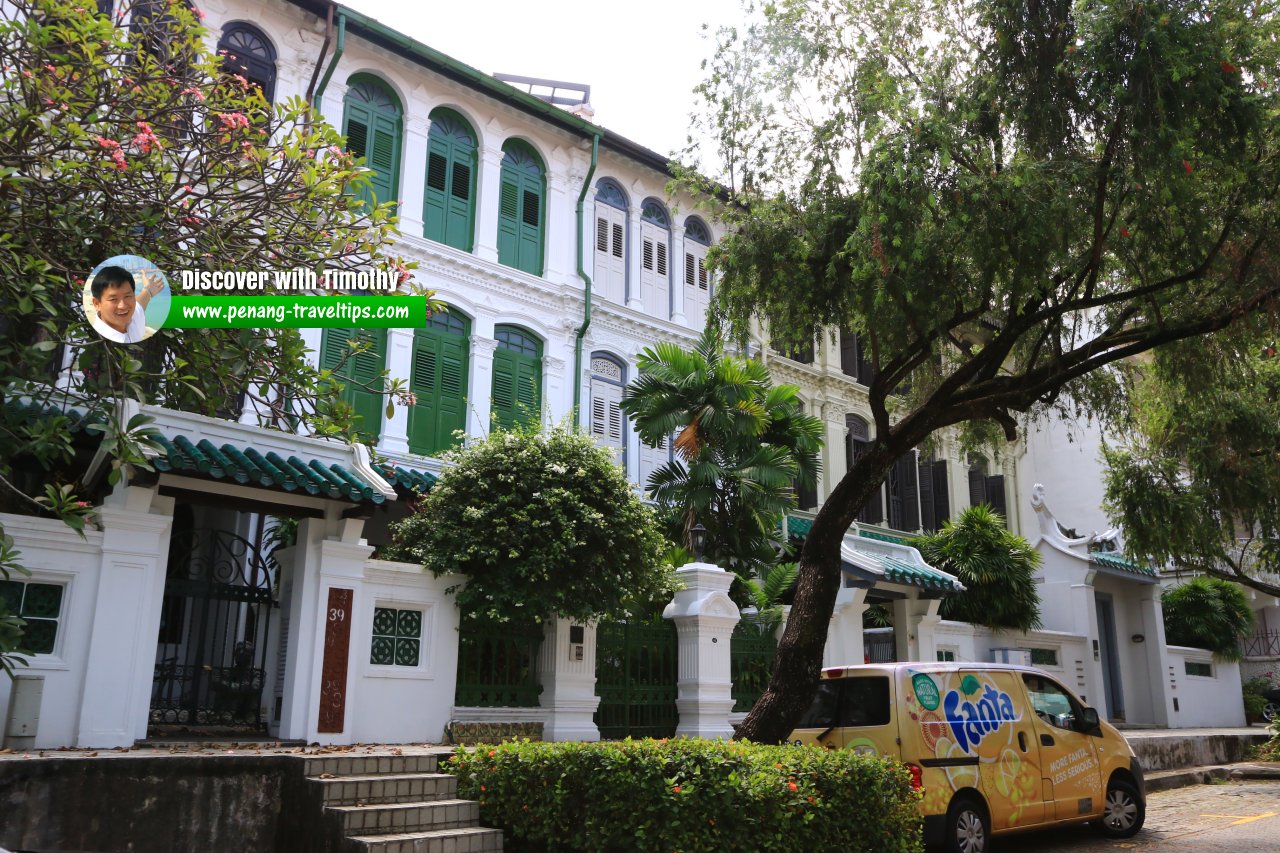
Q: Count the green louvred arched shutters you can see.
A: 6